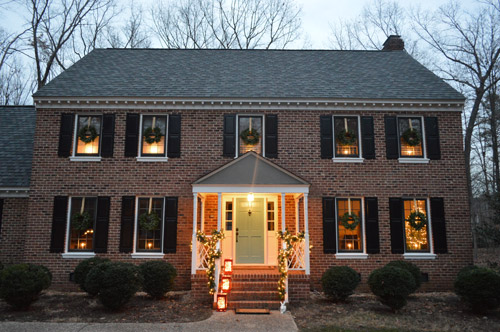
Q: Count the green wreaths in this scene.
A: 9